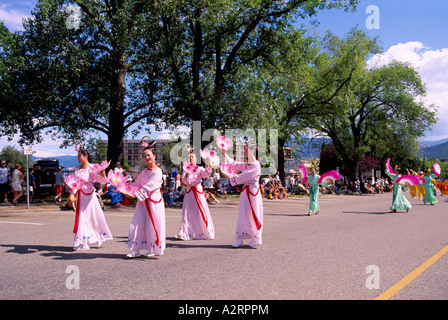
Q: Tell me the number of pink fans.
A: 6